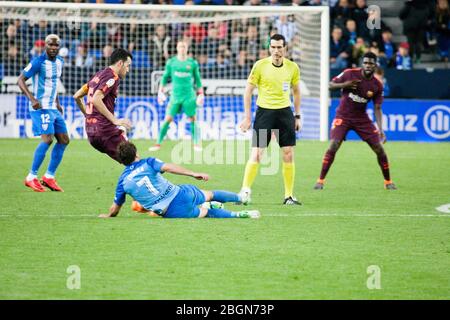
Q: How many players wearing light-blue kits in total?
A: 2